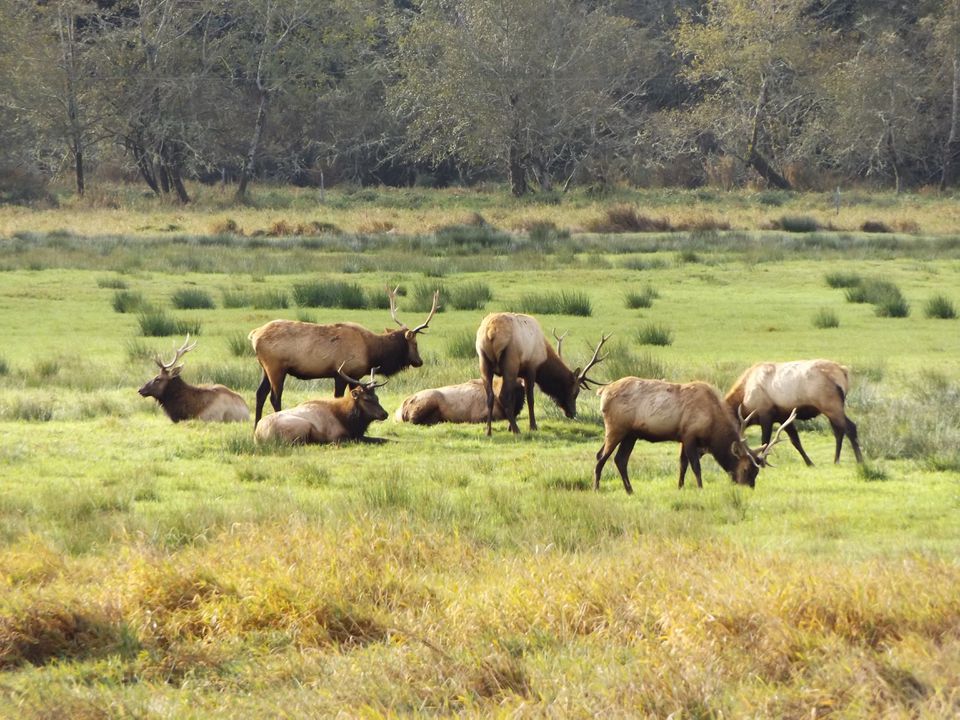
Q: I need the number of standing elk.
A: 4